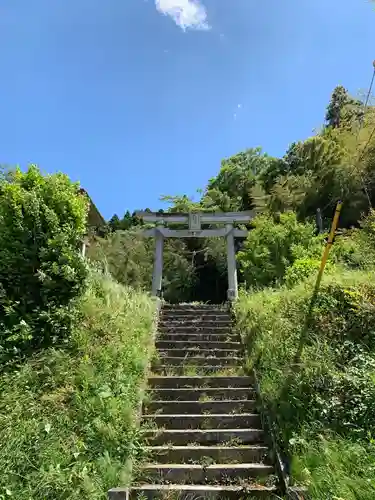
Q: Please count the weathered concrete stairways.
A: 1